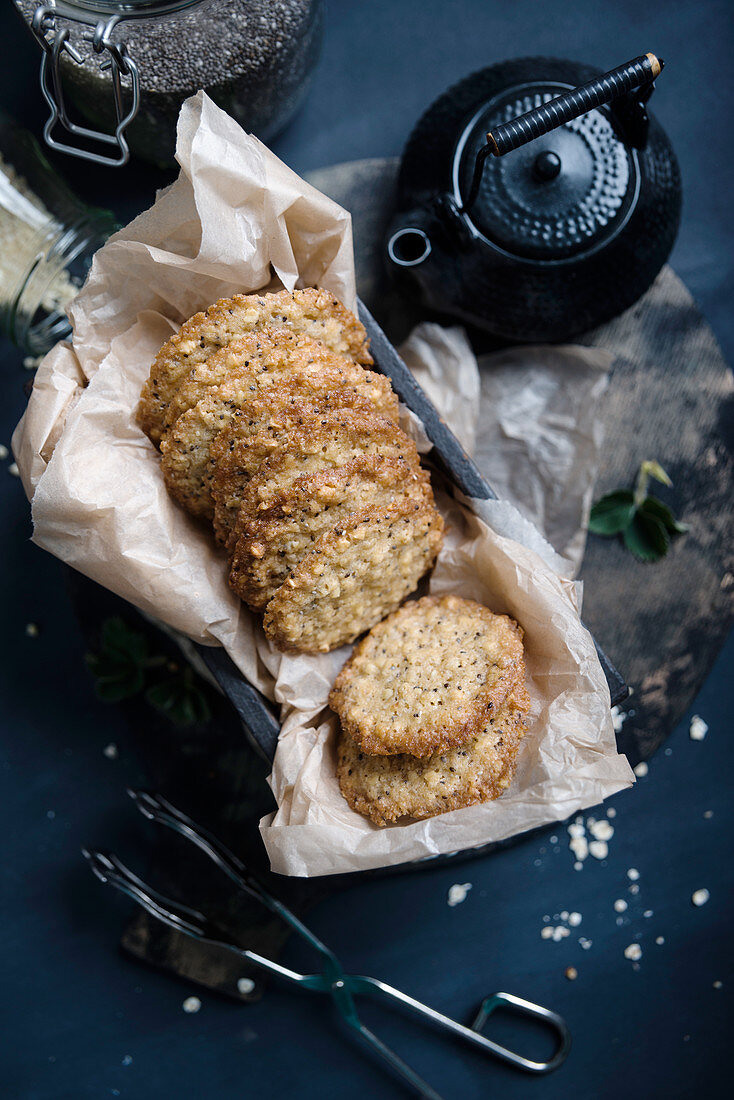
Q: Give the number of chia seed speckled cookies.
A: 9